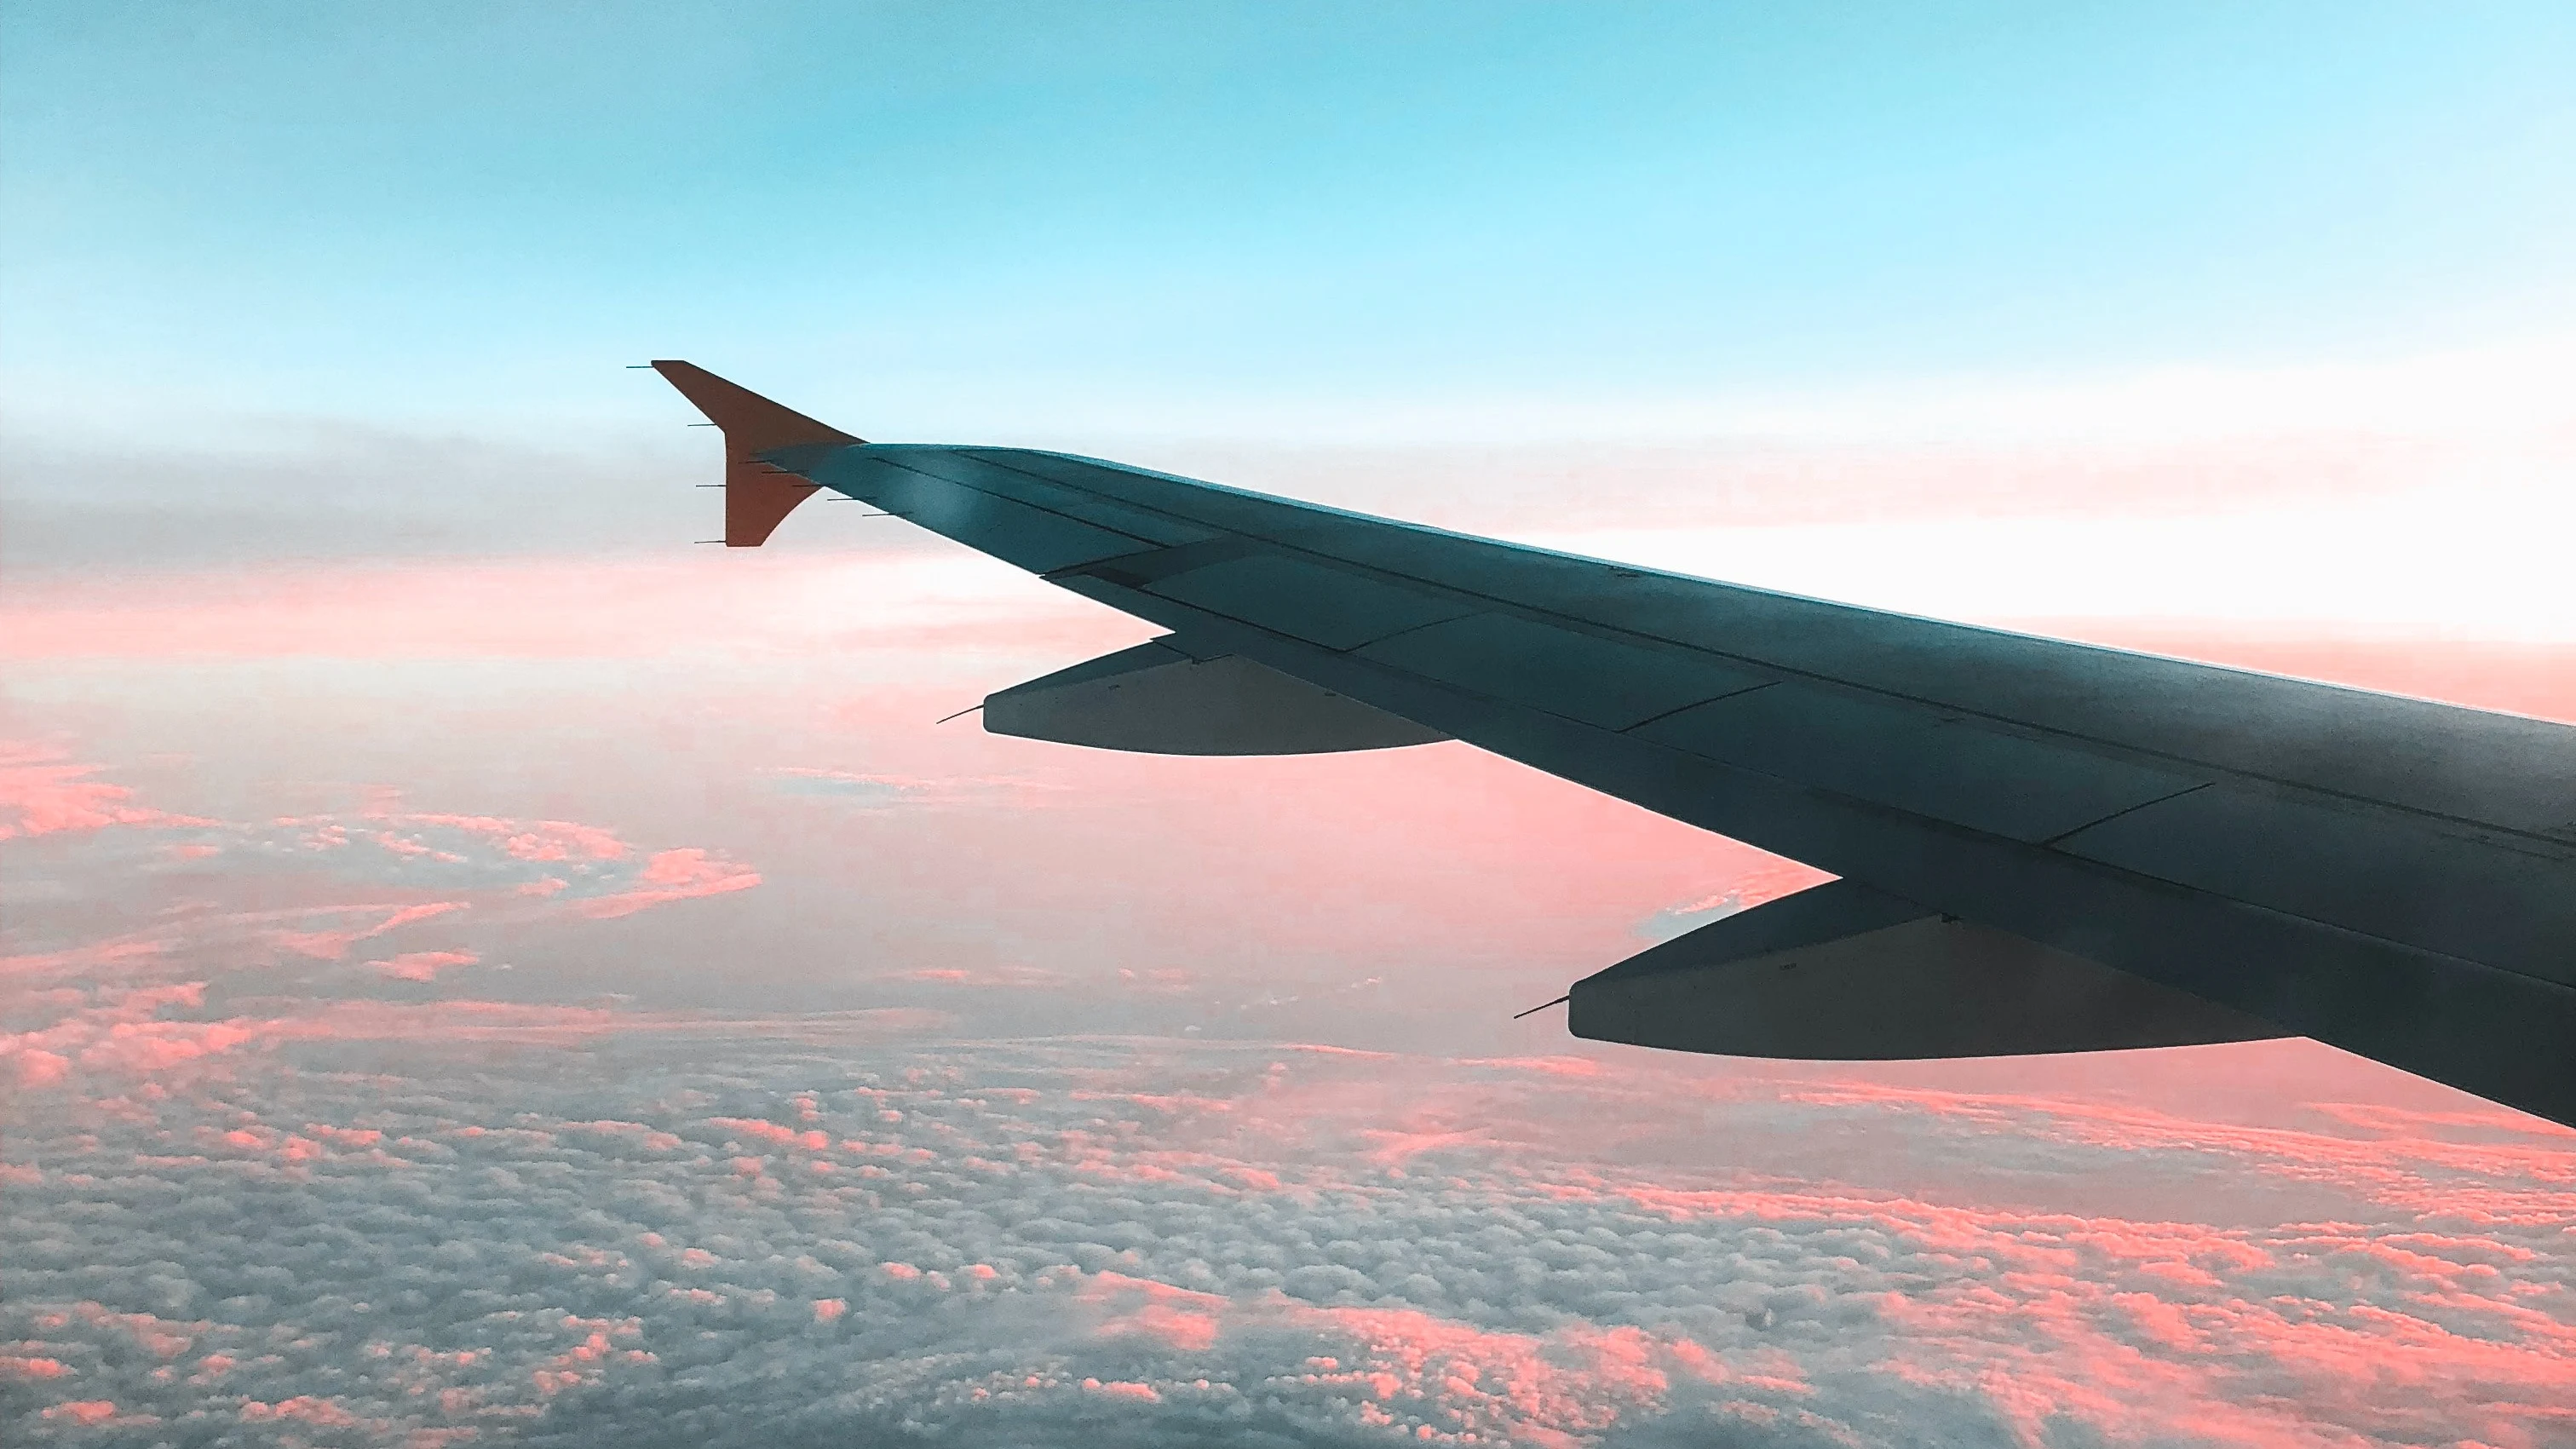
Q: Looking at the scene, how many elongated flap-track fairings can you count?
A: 2